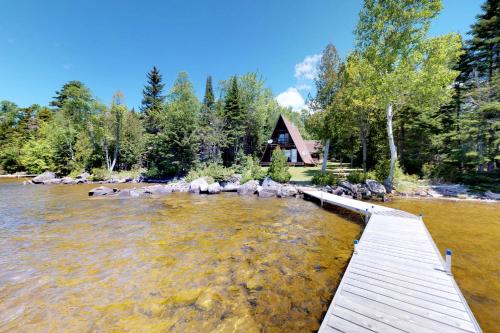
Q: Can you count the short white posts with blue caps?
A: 5